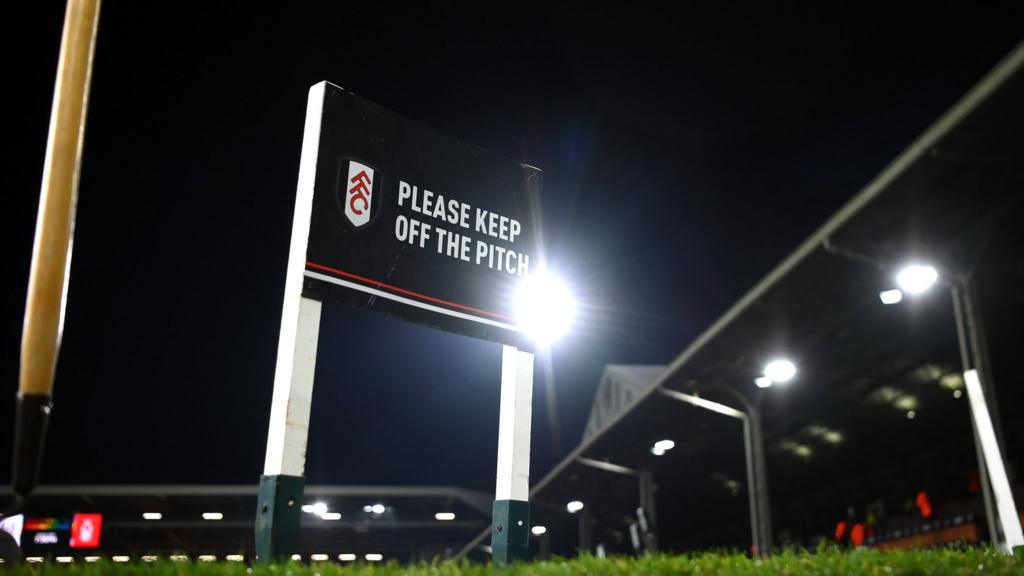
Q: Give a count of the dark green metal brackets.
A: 2